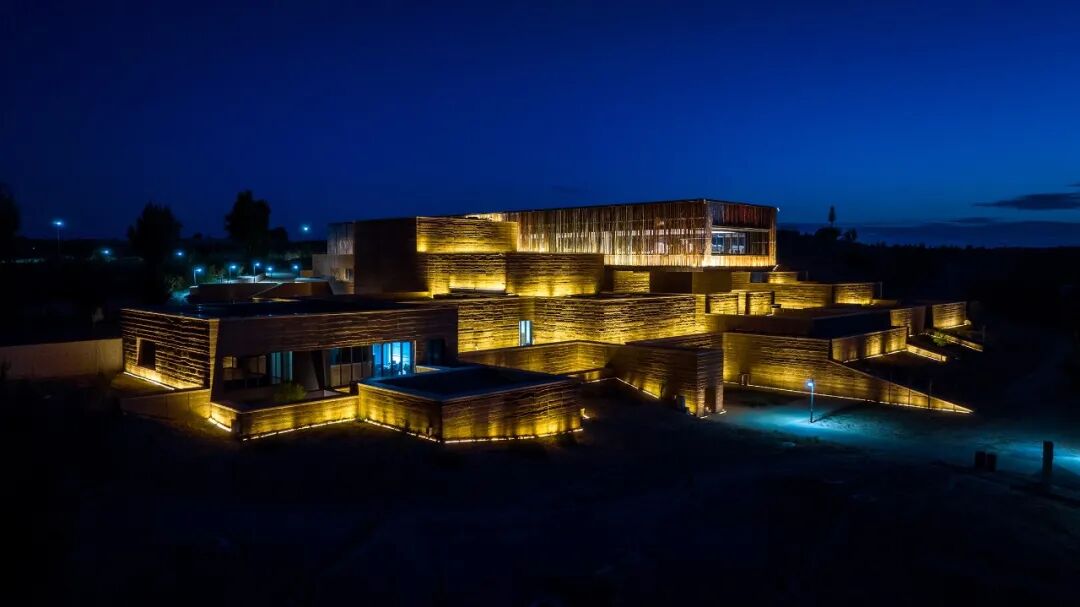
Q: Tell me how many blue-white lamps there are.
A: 10